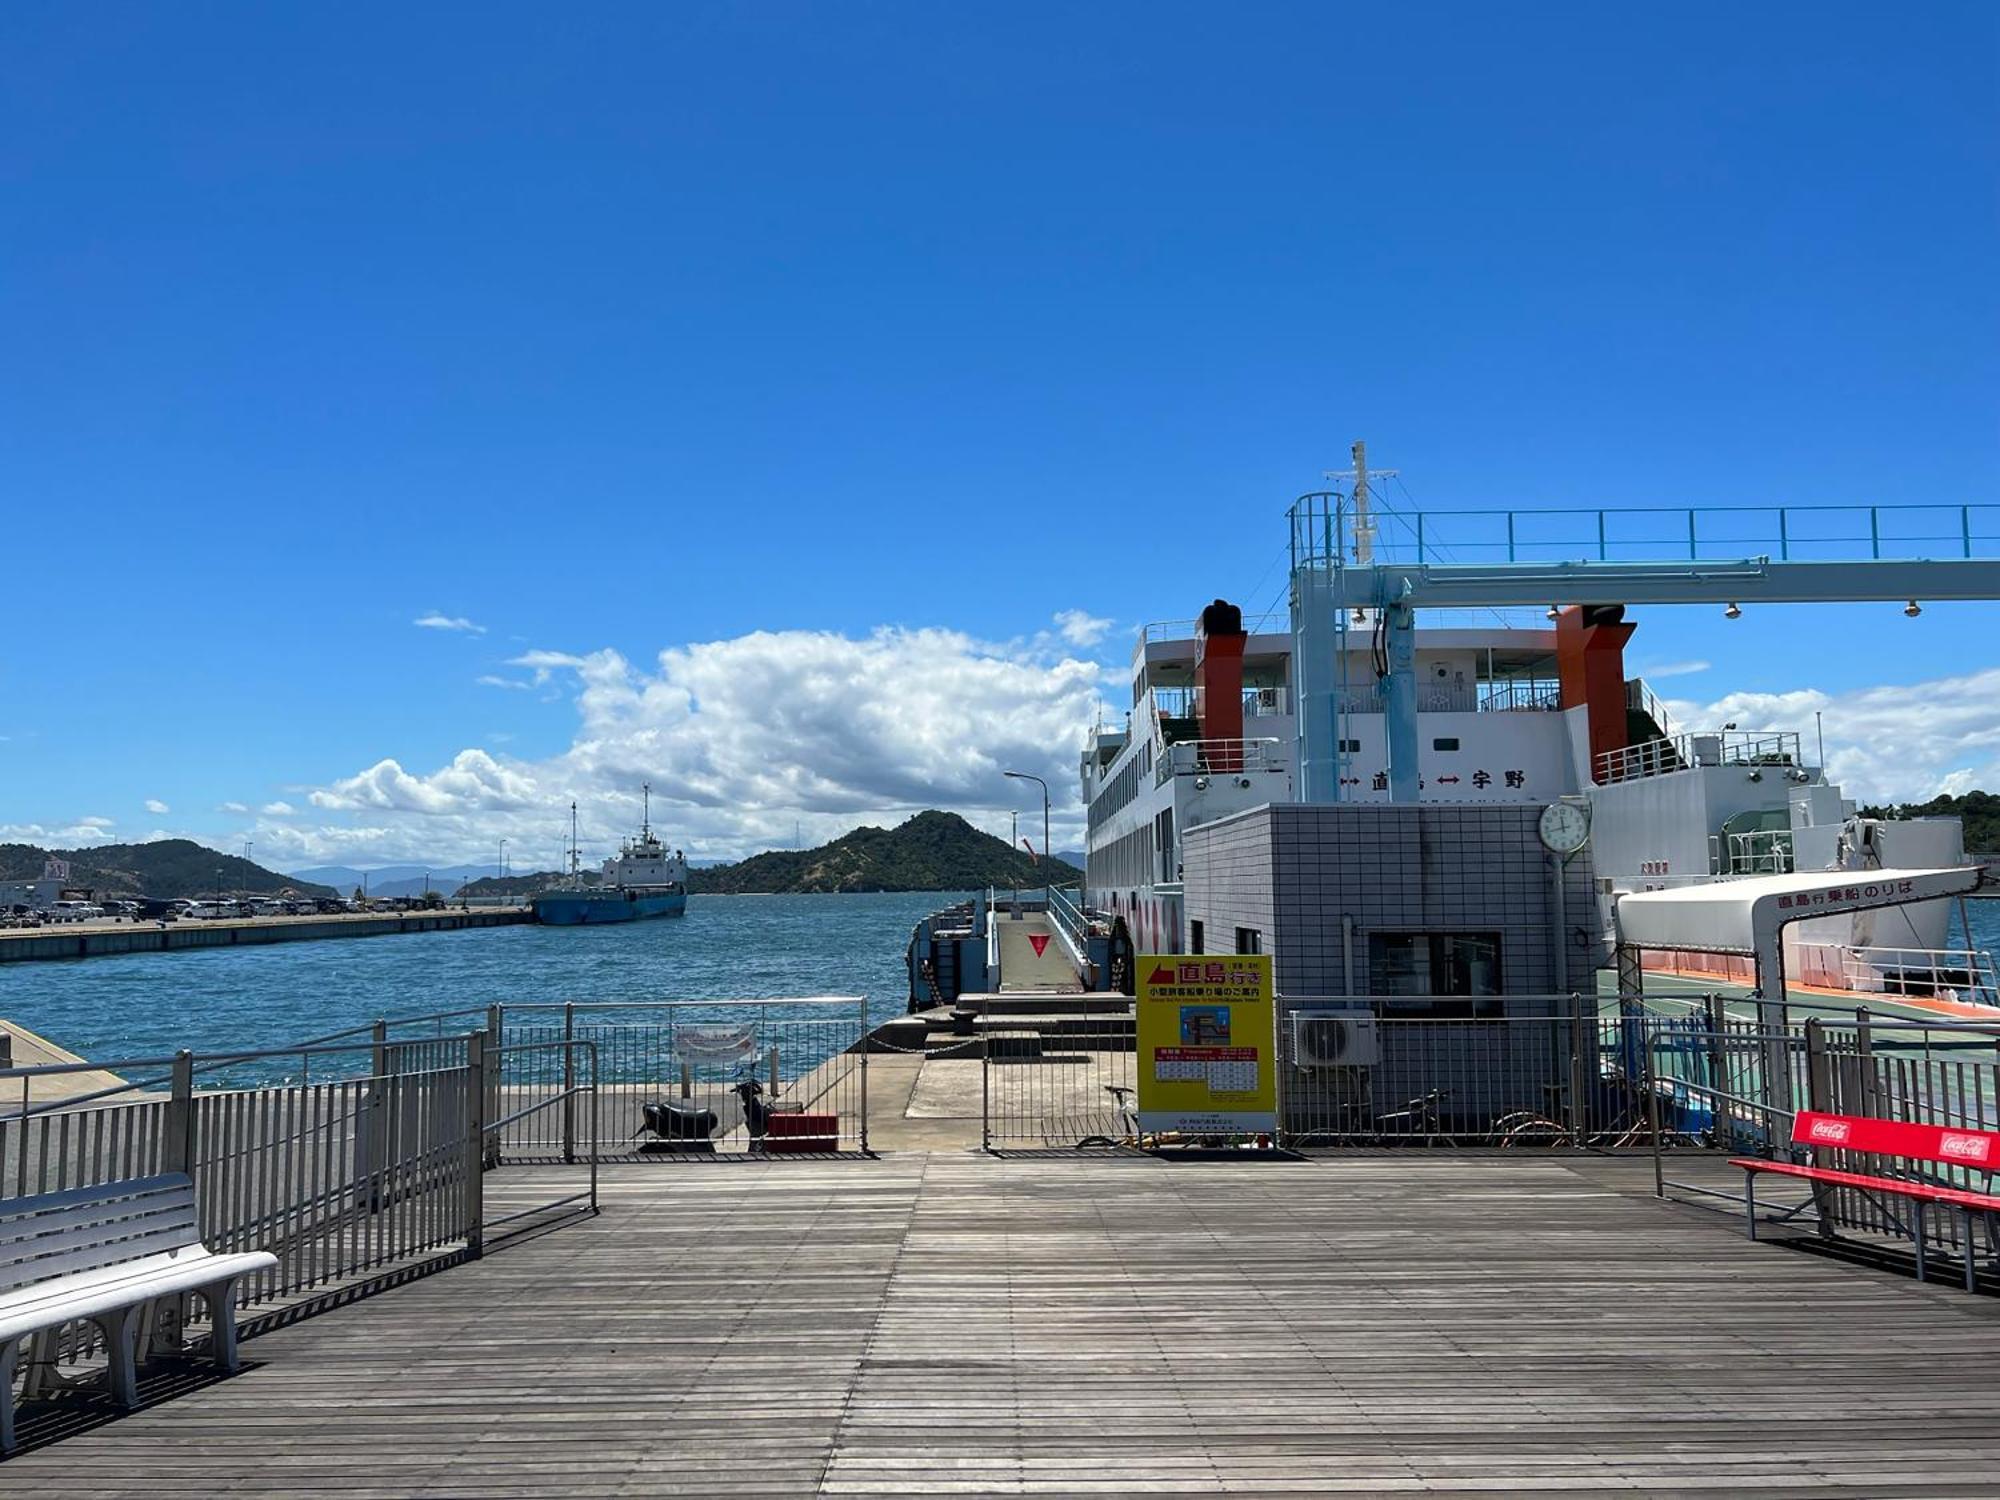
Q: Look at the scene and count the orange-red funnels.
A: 2